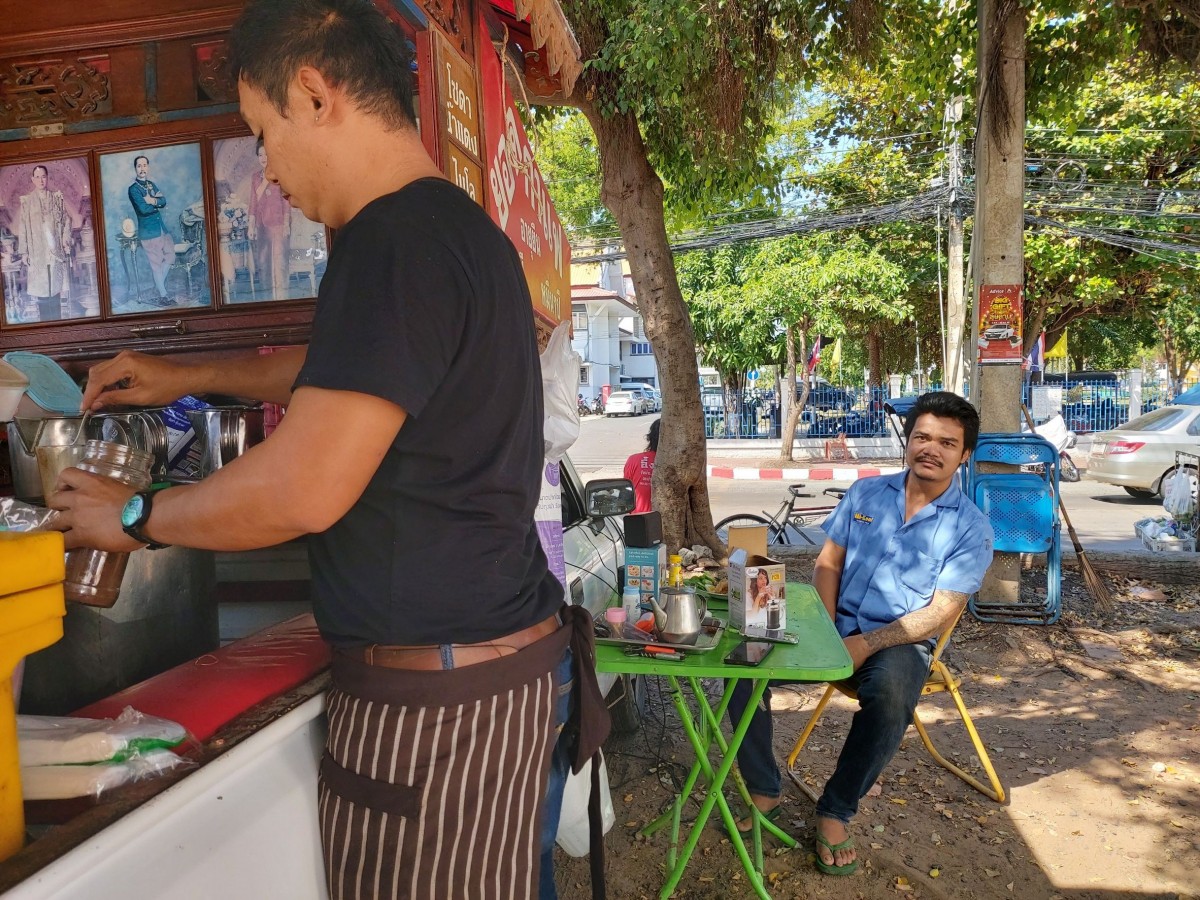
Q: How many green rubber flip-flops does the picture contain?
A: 2